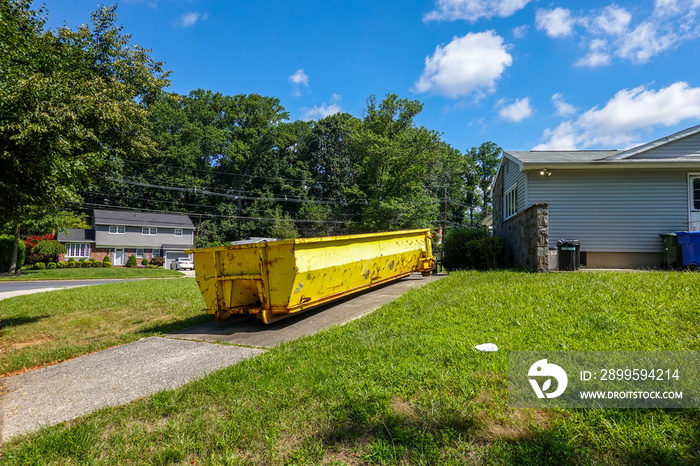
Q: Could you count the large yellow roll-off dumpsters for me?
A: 1